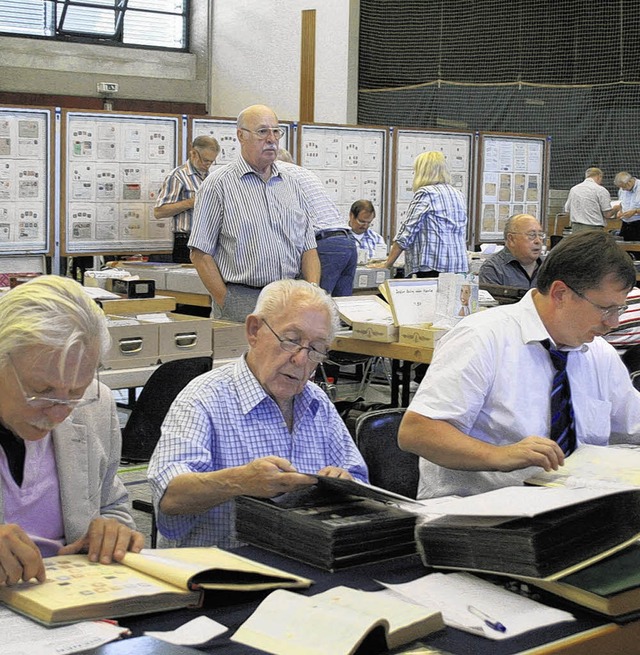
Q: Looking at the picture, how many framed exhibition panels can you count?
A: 6